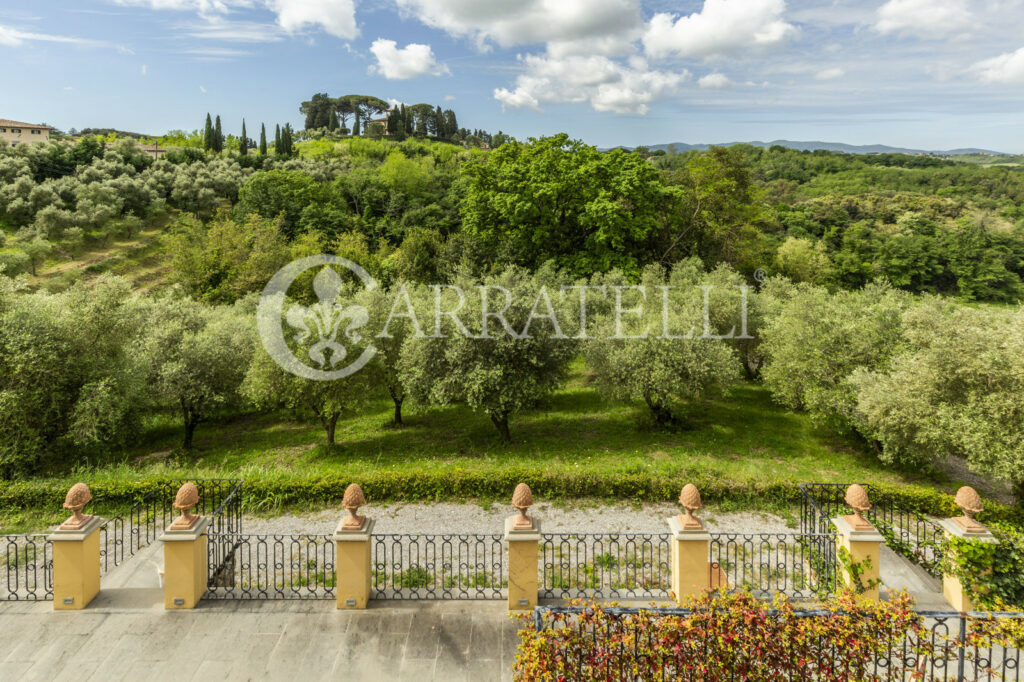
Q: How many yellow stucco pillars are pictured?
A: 7